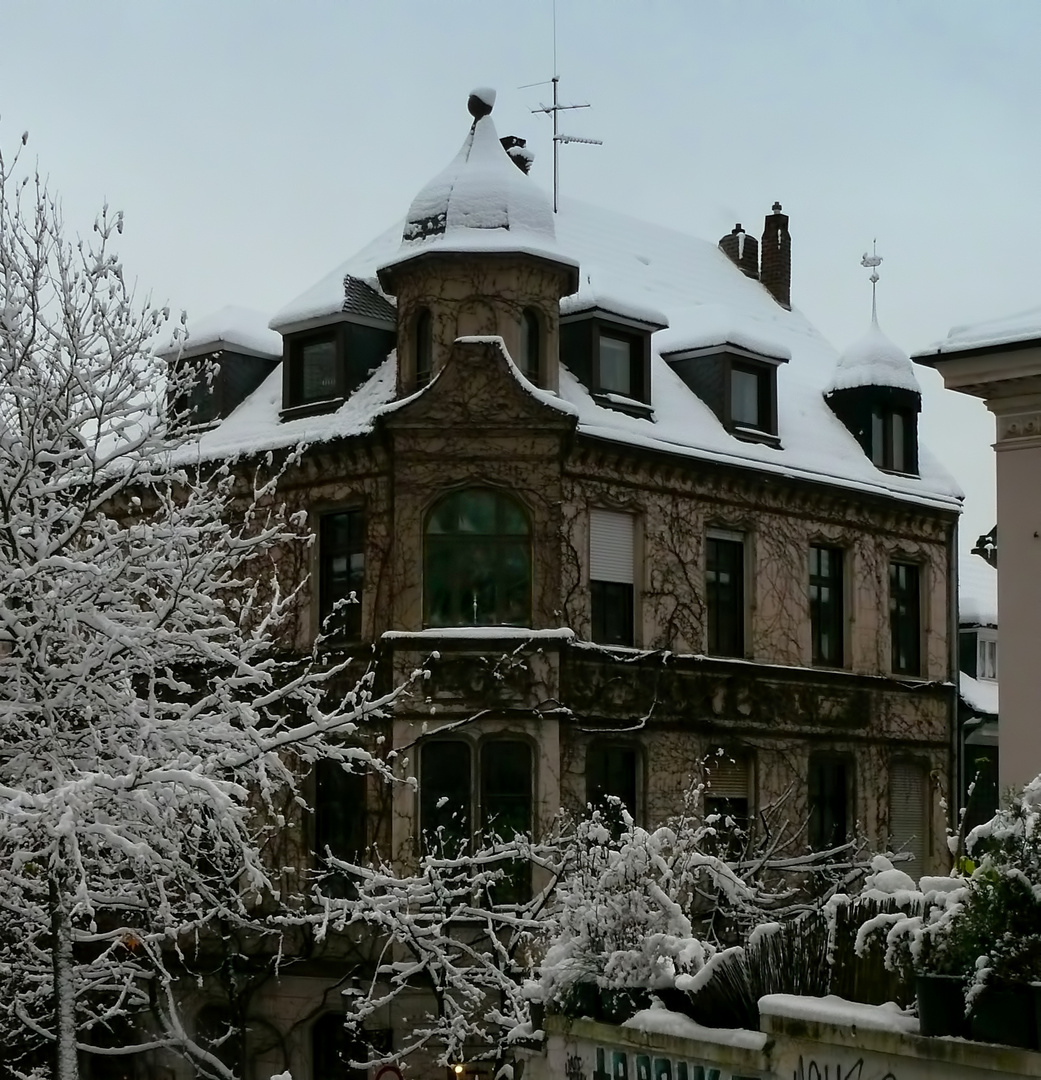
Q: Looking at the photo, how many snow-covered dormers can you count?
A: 5